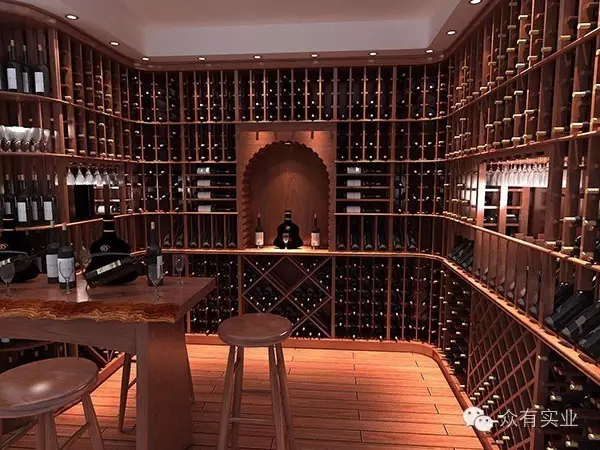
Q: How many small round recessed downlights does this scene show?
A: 10